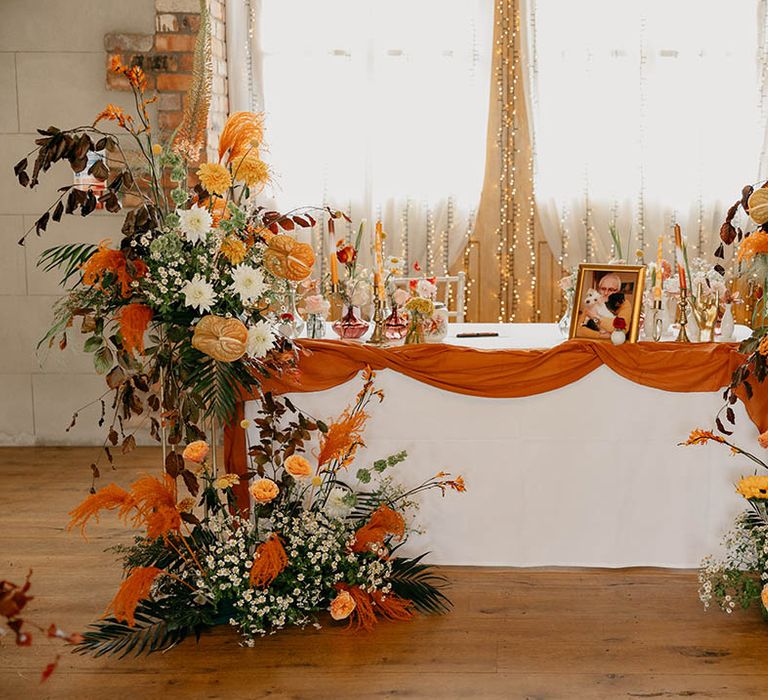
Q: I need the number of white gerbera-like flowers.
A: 4